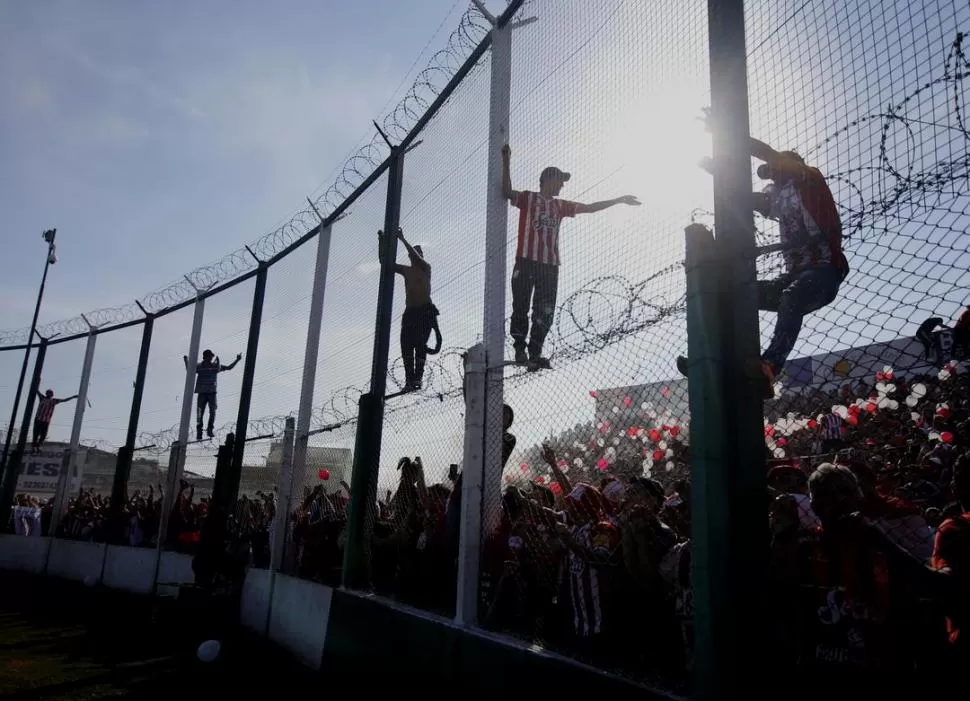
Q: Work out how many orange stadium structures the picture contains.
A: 0